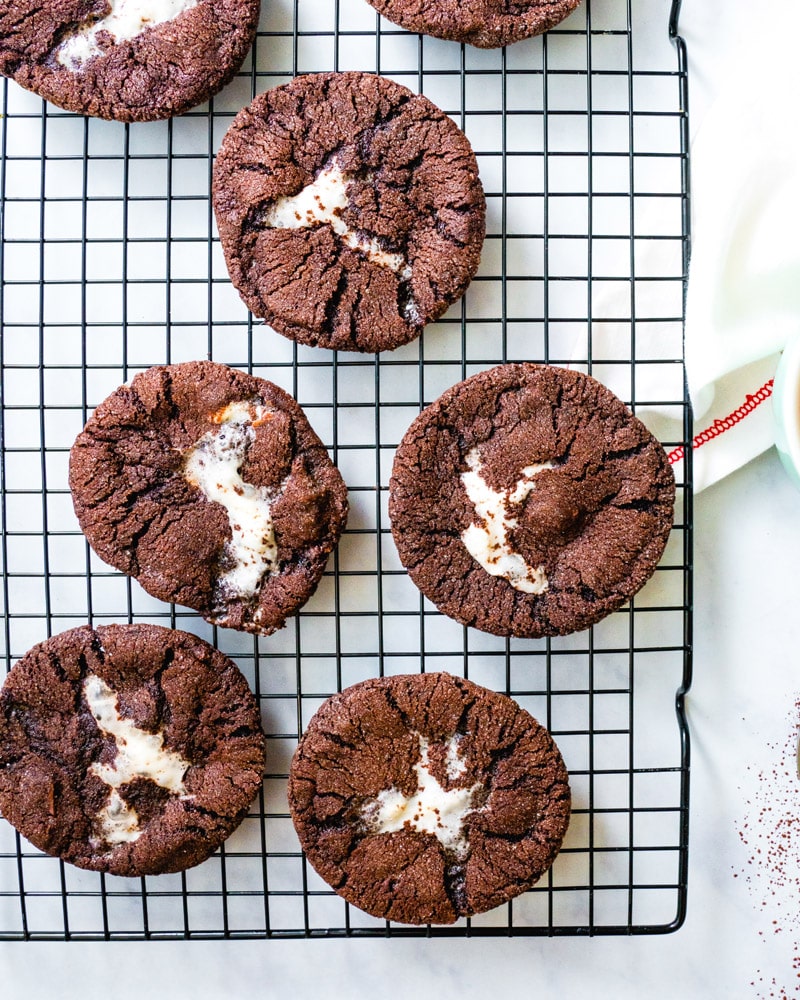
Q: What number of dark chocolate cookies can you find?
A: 7